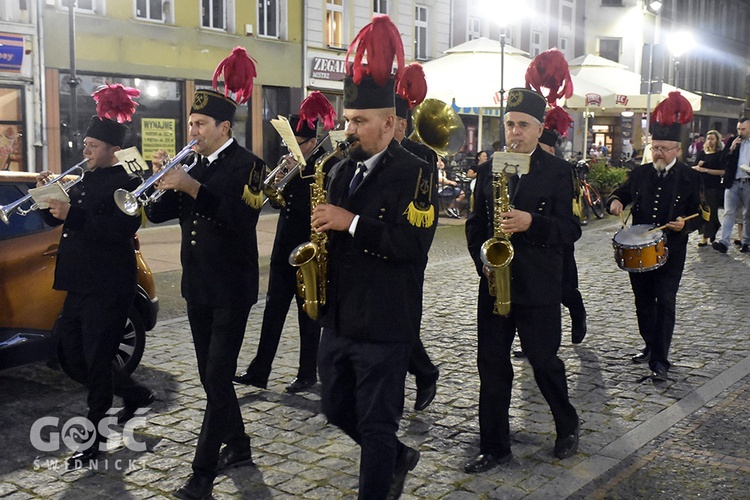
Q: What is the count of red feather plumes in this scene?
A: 8